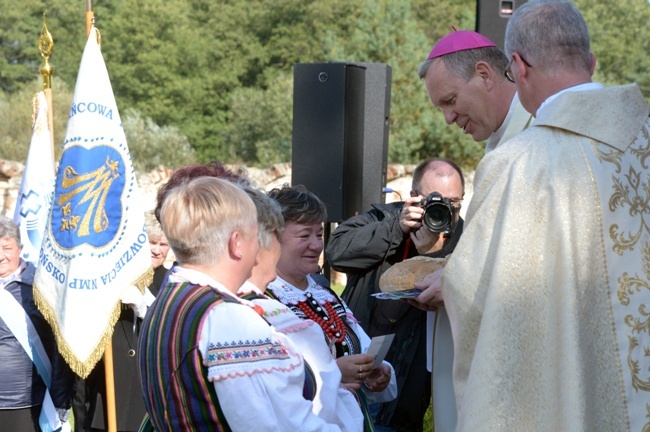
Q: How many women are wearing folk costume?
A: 3